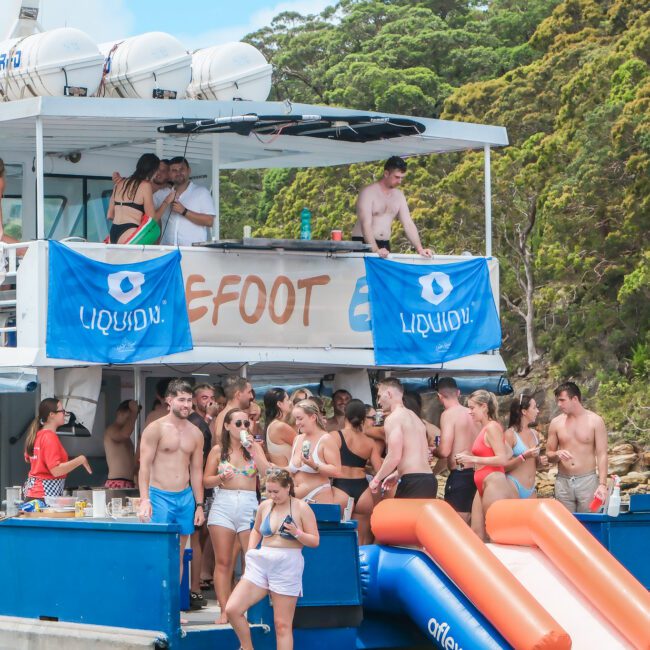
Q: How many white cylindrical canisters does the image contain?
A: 3